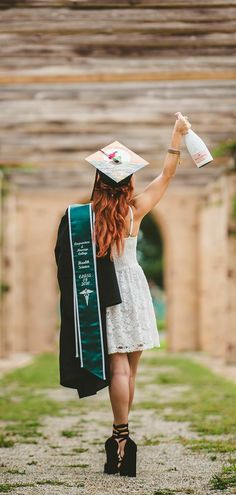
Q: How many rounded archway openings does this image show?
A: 1